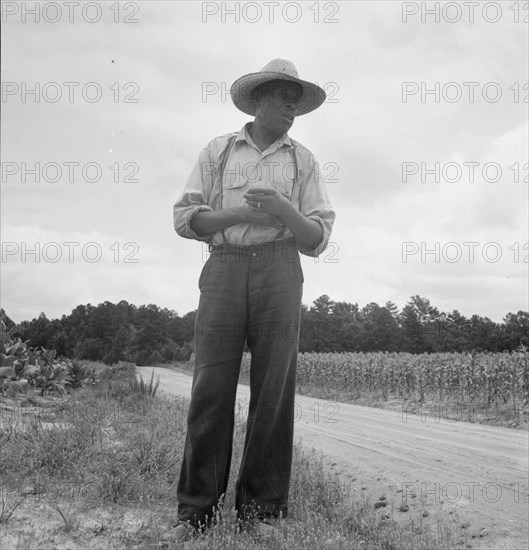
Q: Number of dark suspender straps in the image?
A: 2